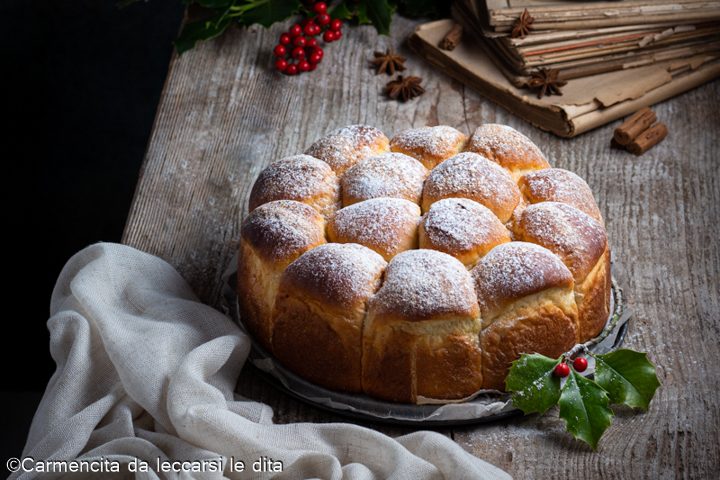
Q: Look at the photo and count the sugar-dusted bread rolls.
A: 14